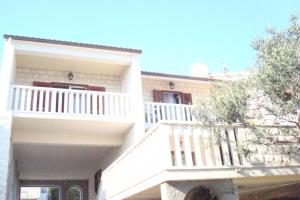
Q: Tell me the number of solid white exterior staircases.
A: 1